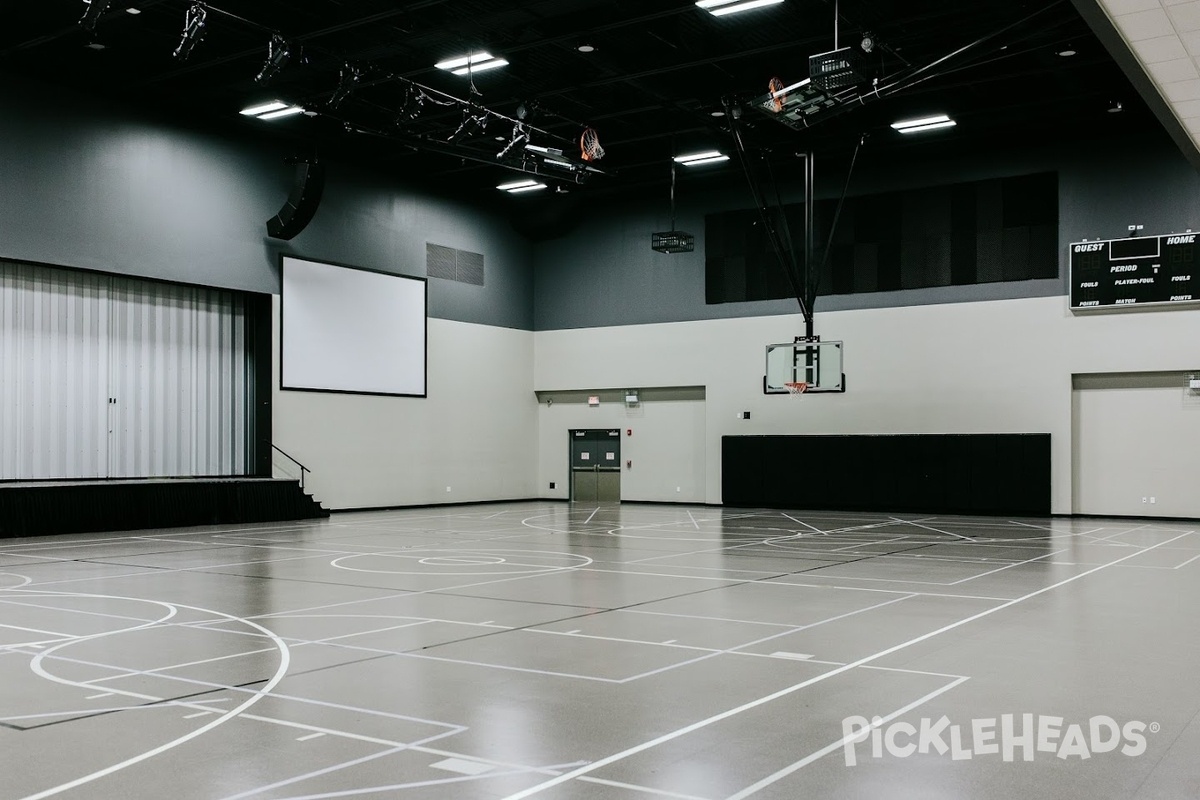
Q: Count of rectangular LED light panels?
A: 6